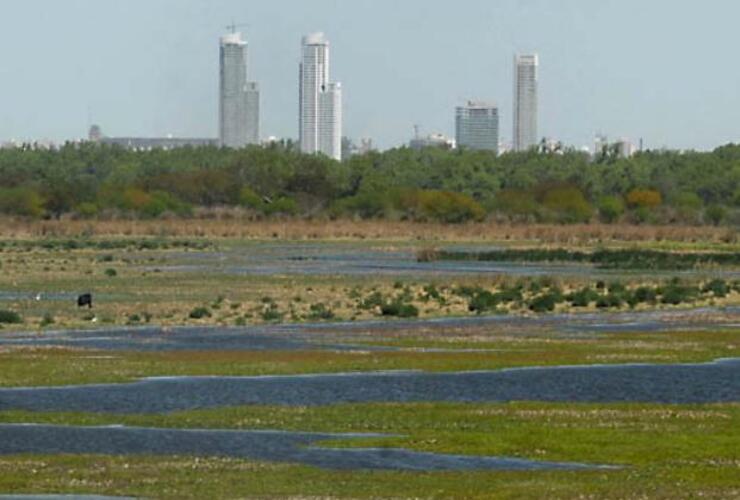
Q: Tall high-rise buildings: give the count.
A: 4